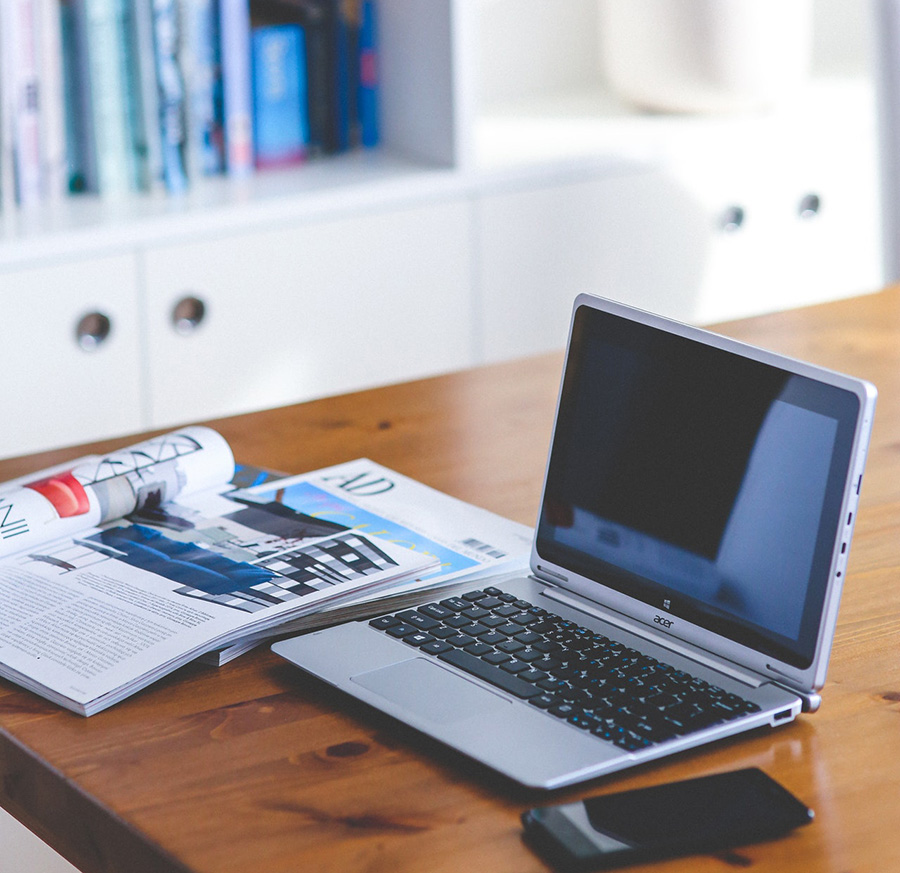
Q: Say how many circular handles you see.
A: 4